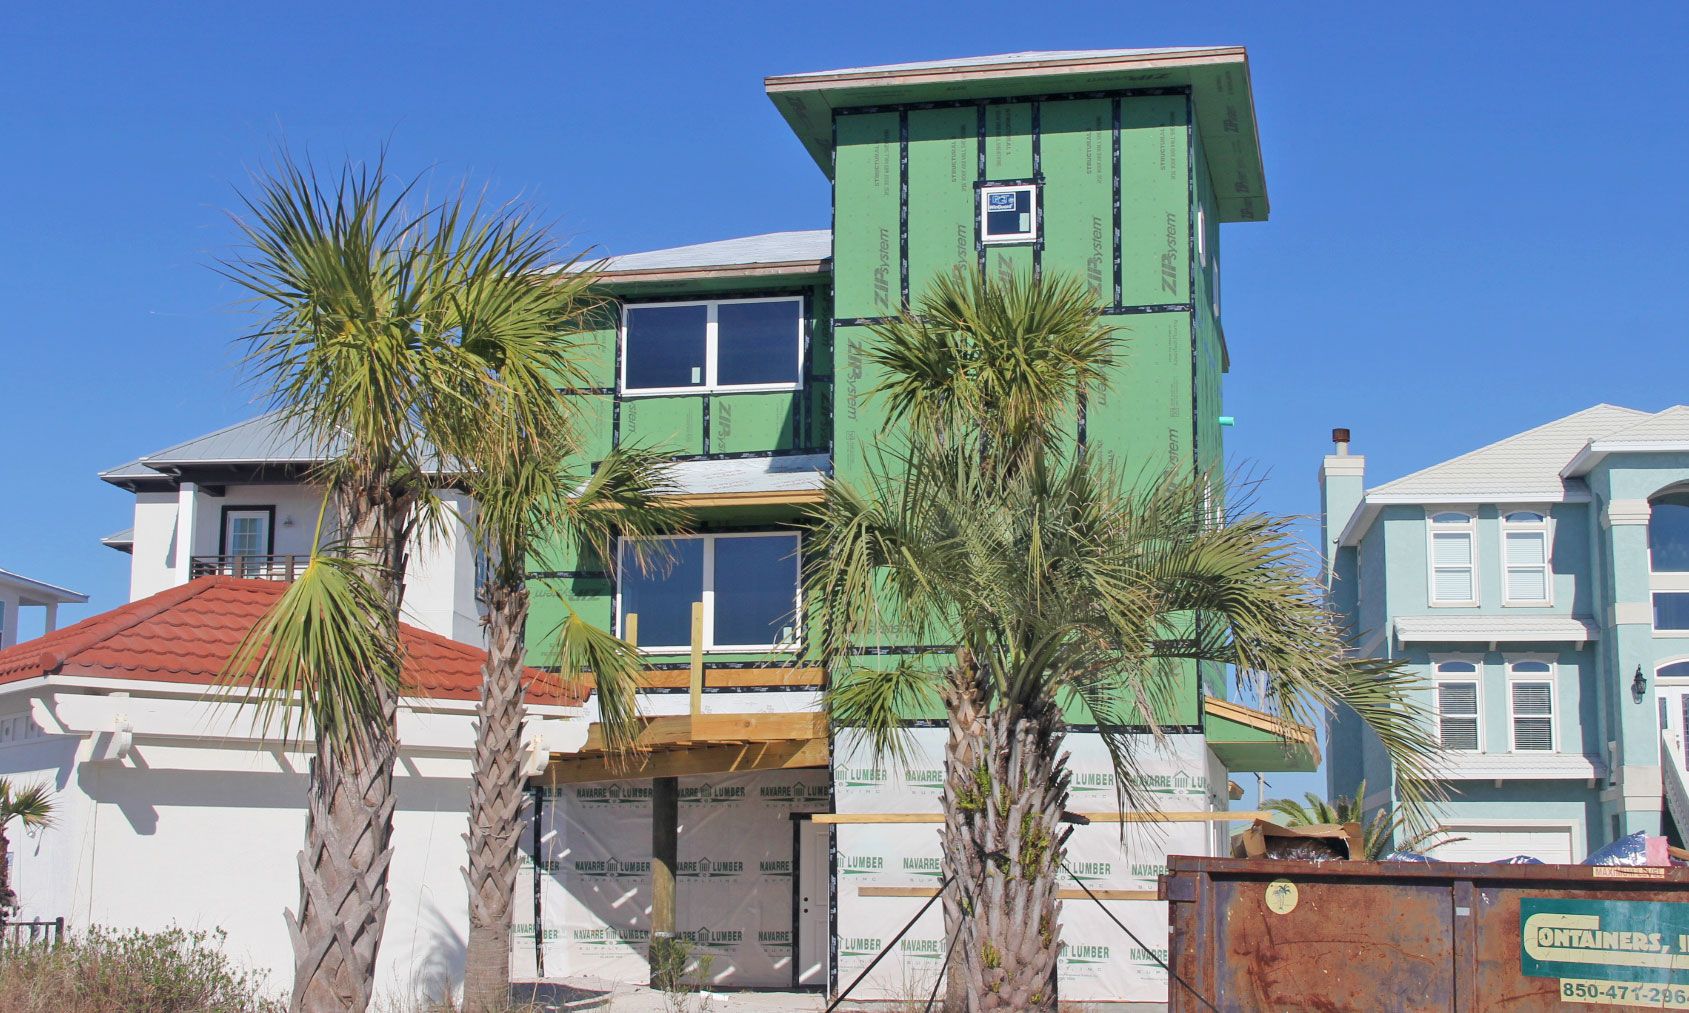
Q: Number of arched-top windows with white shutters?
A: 4